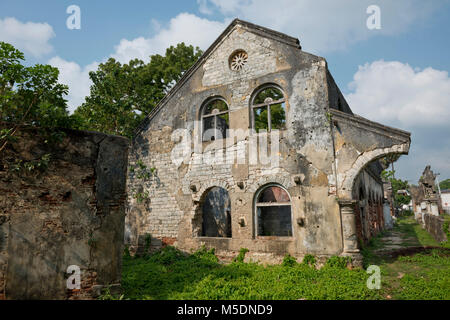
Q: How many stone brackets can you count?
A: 5